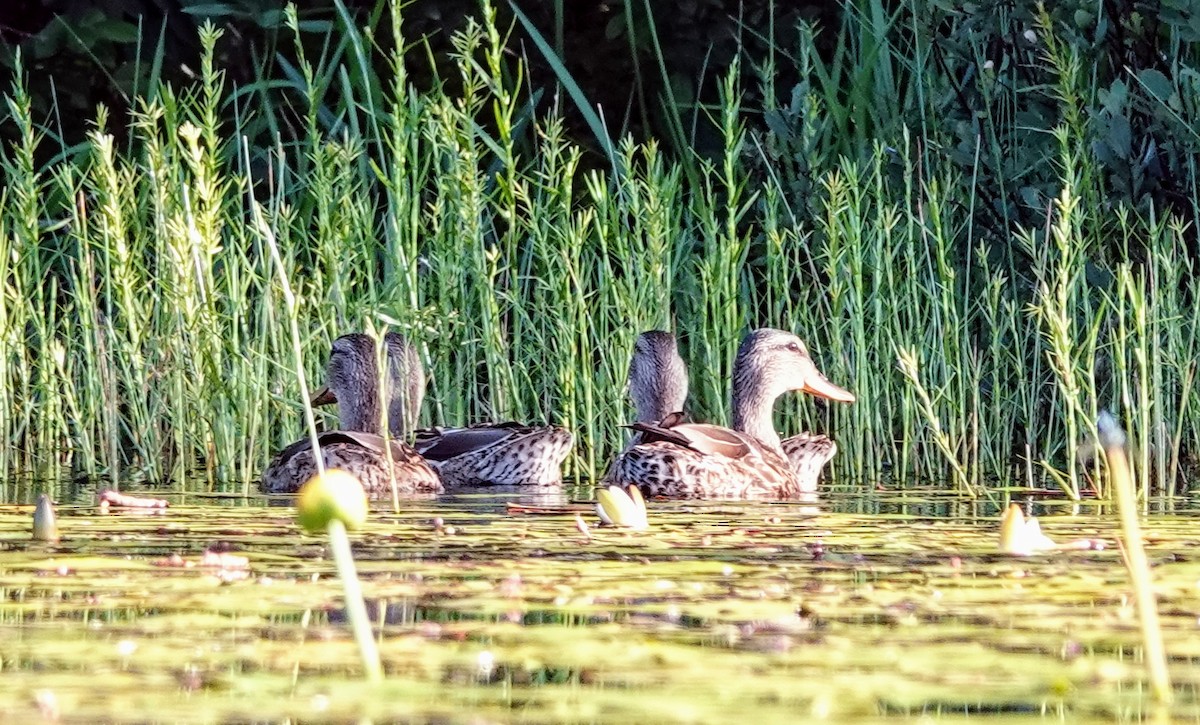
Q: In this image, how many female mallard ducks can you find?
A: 4